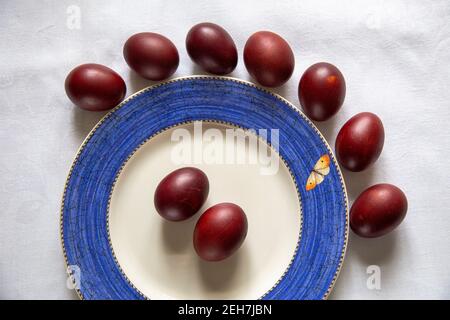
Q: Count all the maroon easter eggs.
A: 9